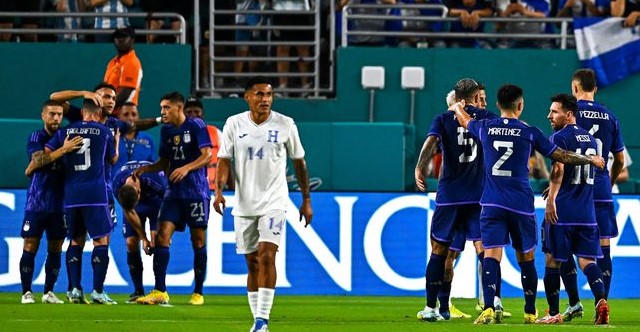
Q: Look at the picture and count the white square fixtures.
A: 2